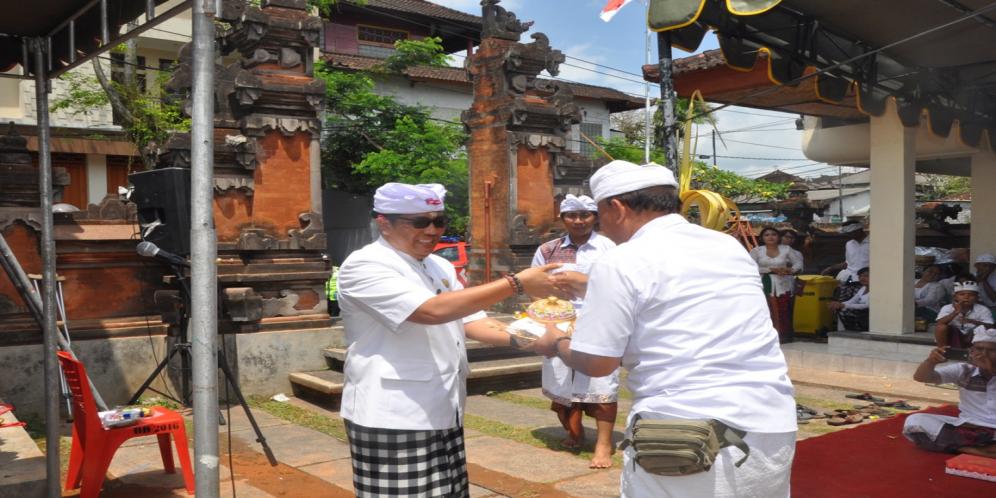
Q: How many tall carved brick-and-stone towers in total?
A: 2